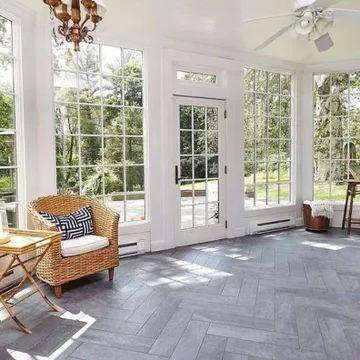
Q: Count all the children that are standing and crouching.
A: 0